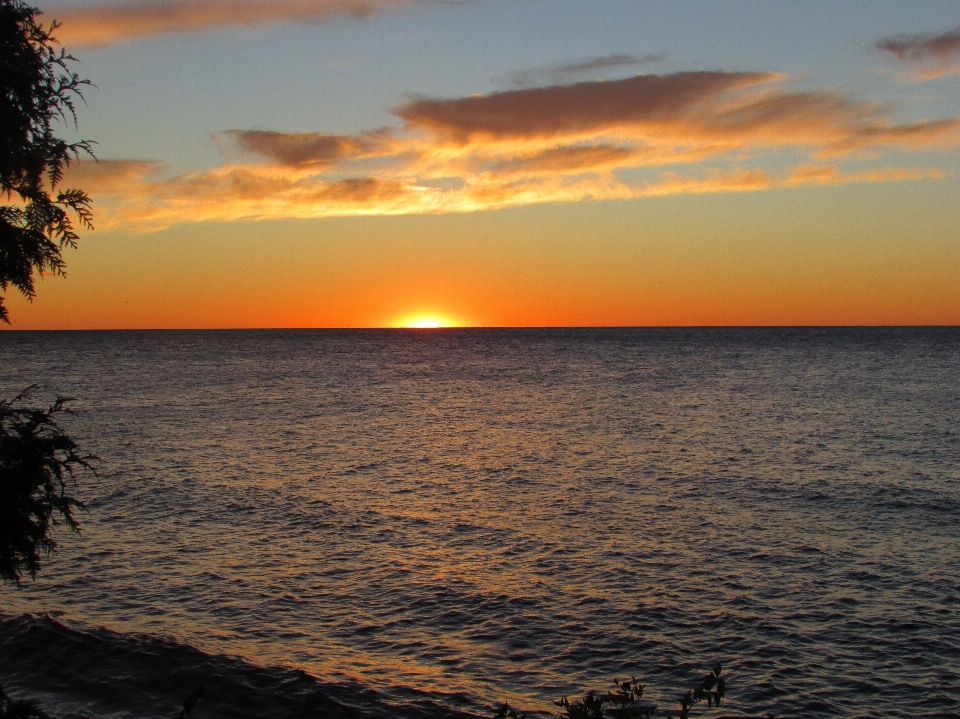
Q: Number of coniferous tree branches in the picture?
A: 2